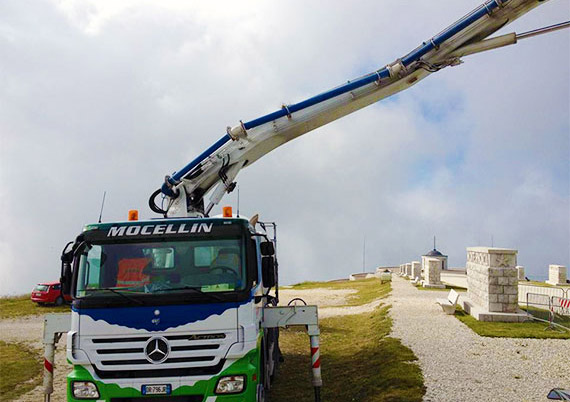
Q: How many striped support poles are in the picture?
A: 2